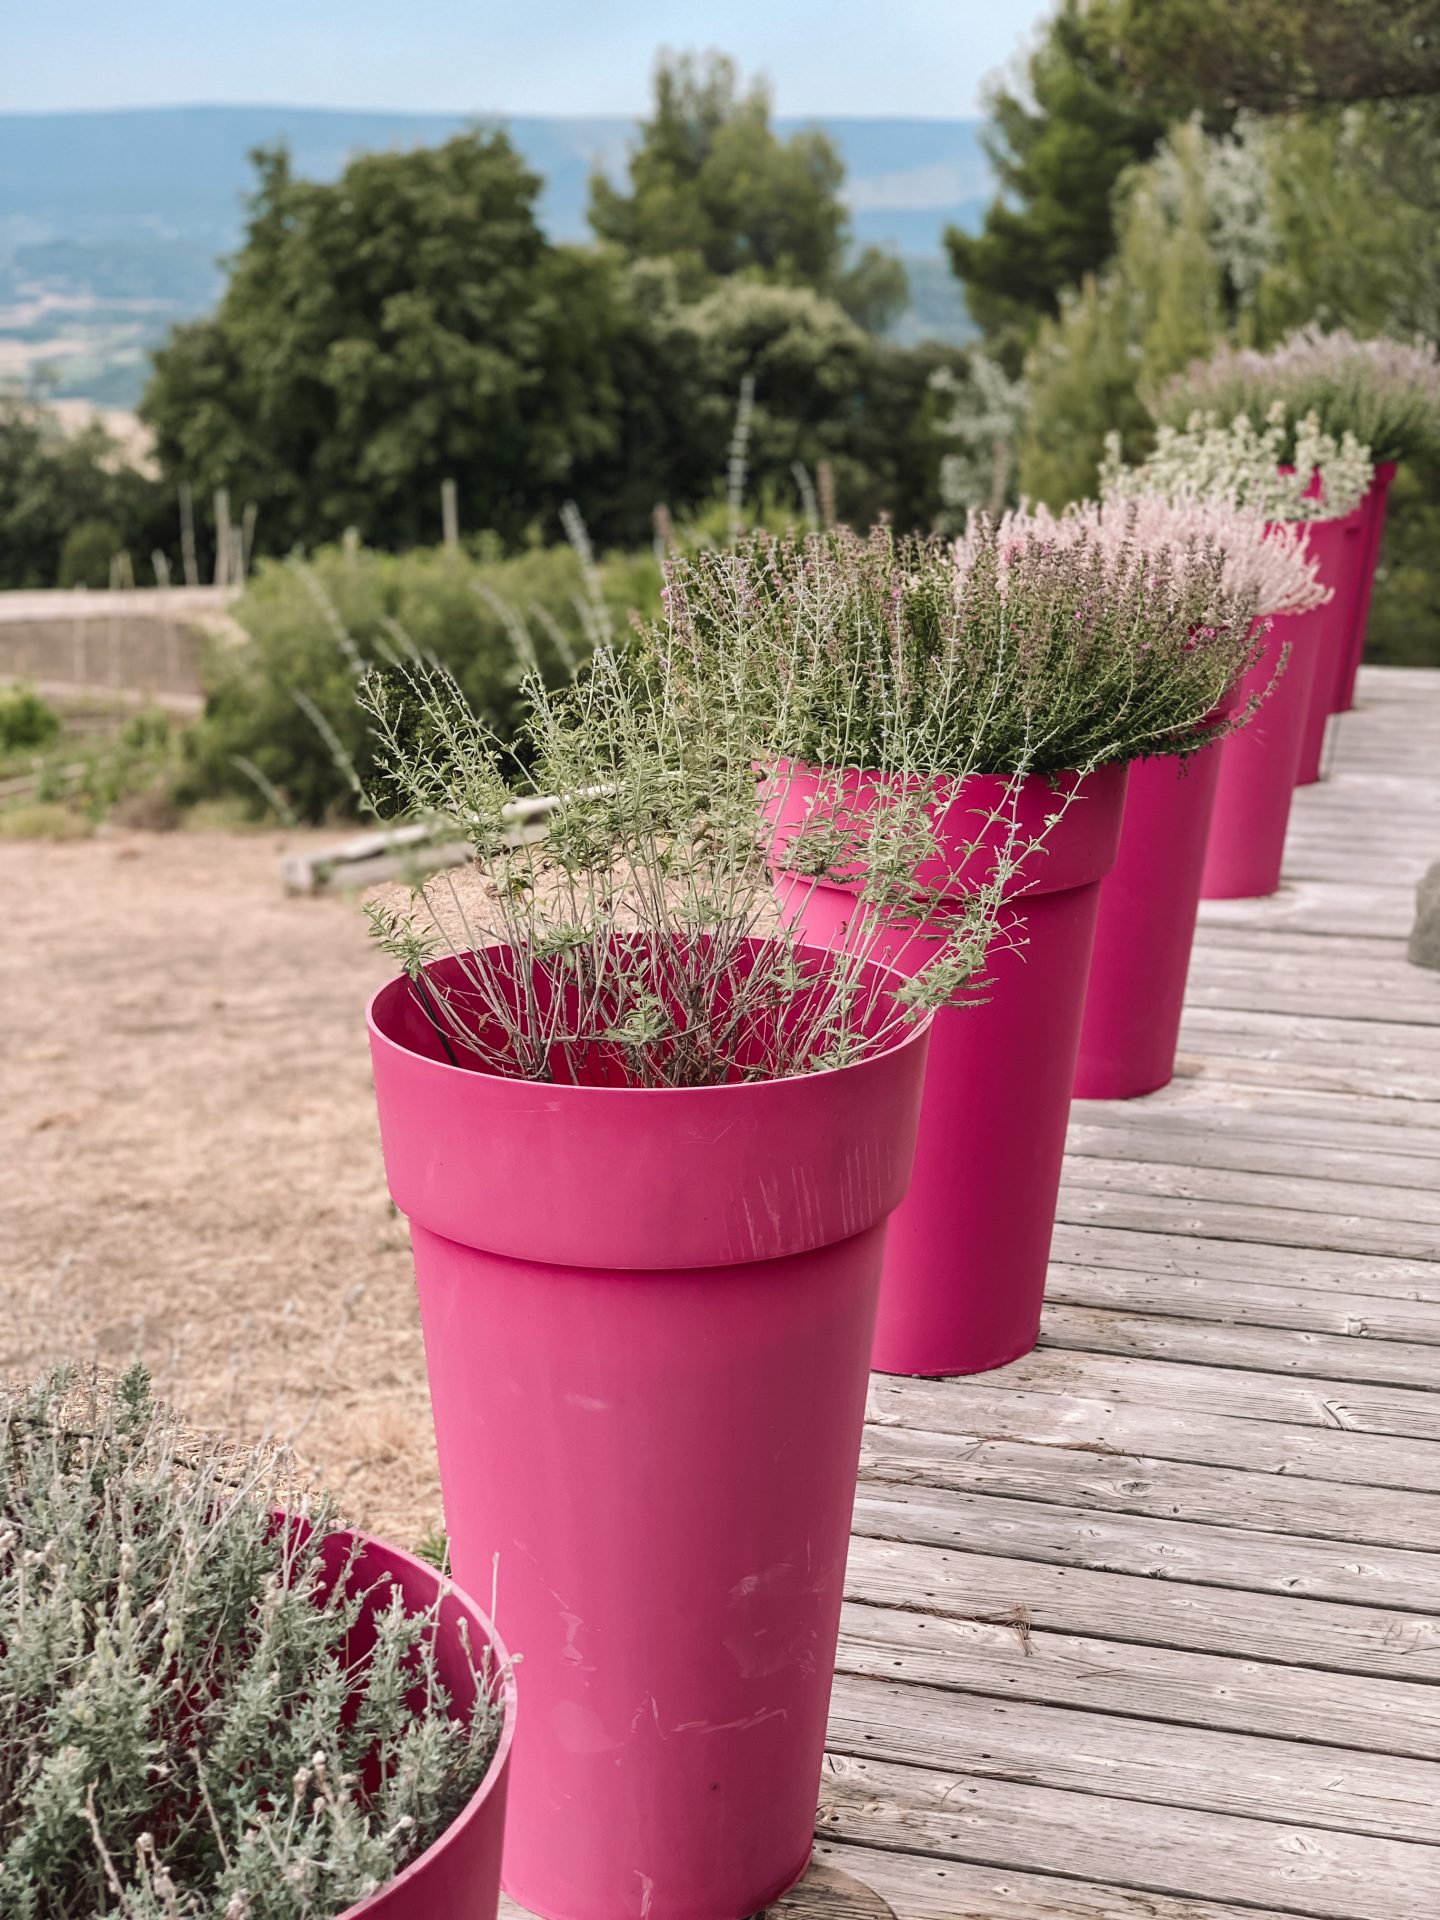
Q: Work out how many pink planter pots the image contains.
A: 7